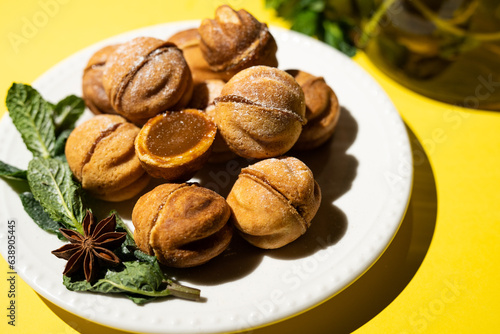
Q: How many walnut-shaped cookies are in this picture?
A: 11